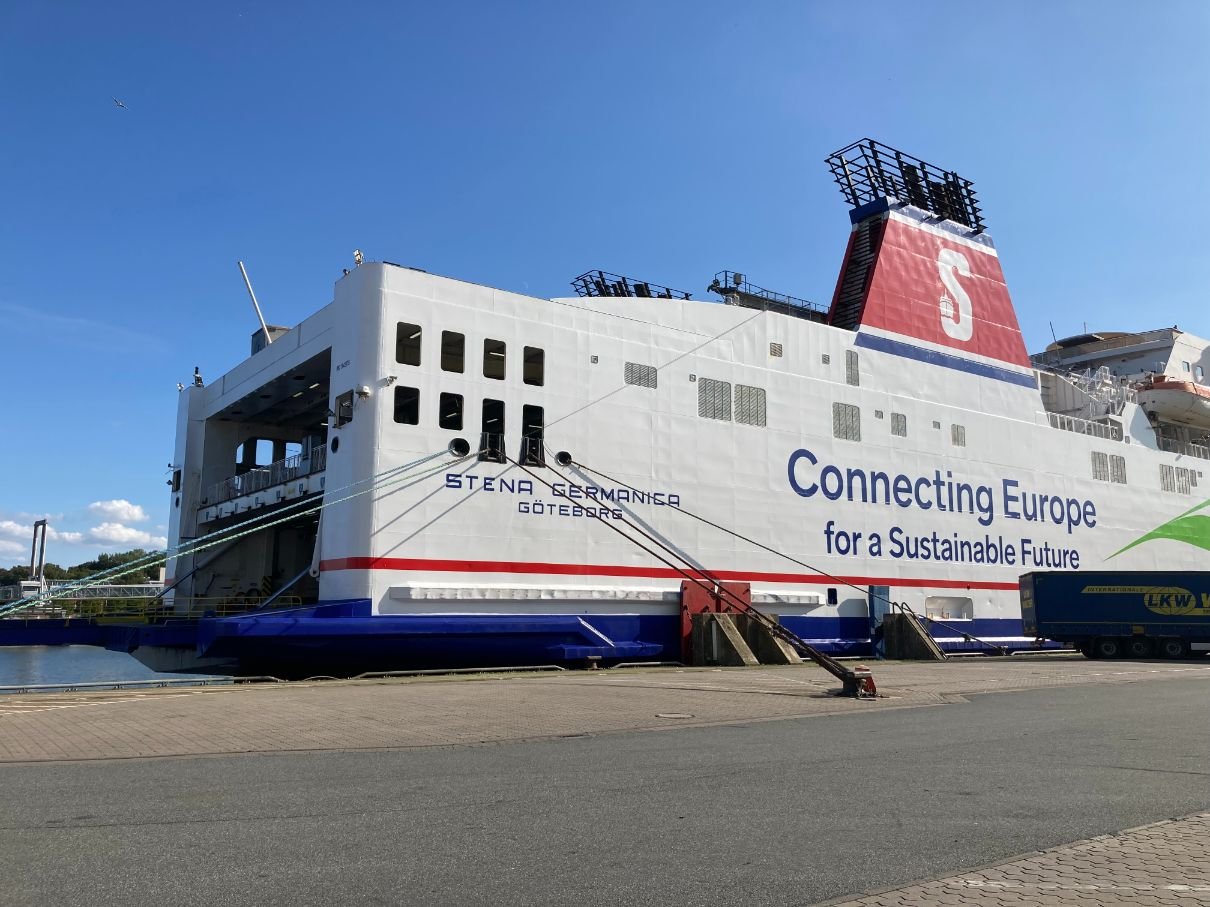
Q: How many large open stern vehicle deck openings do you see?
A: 1